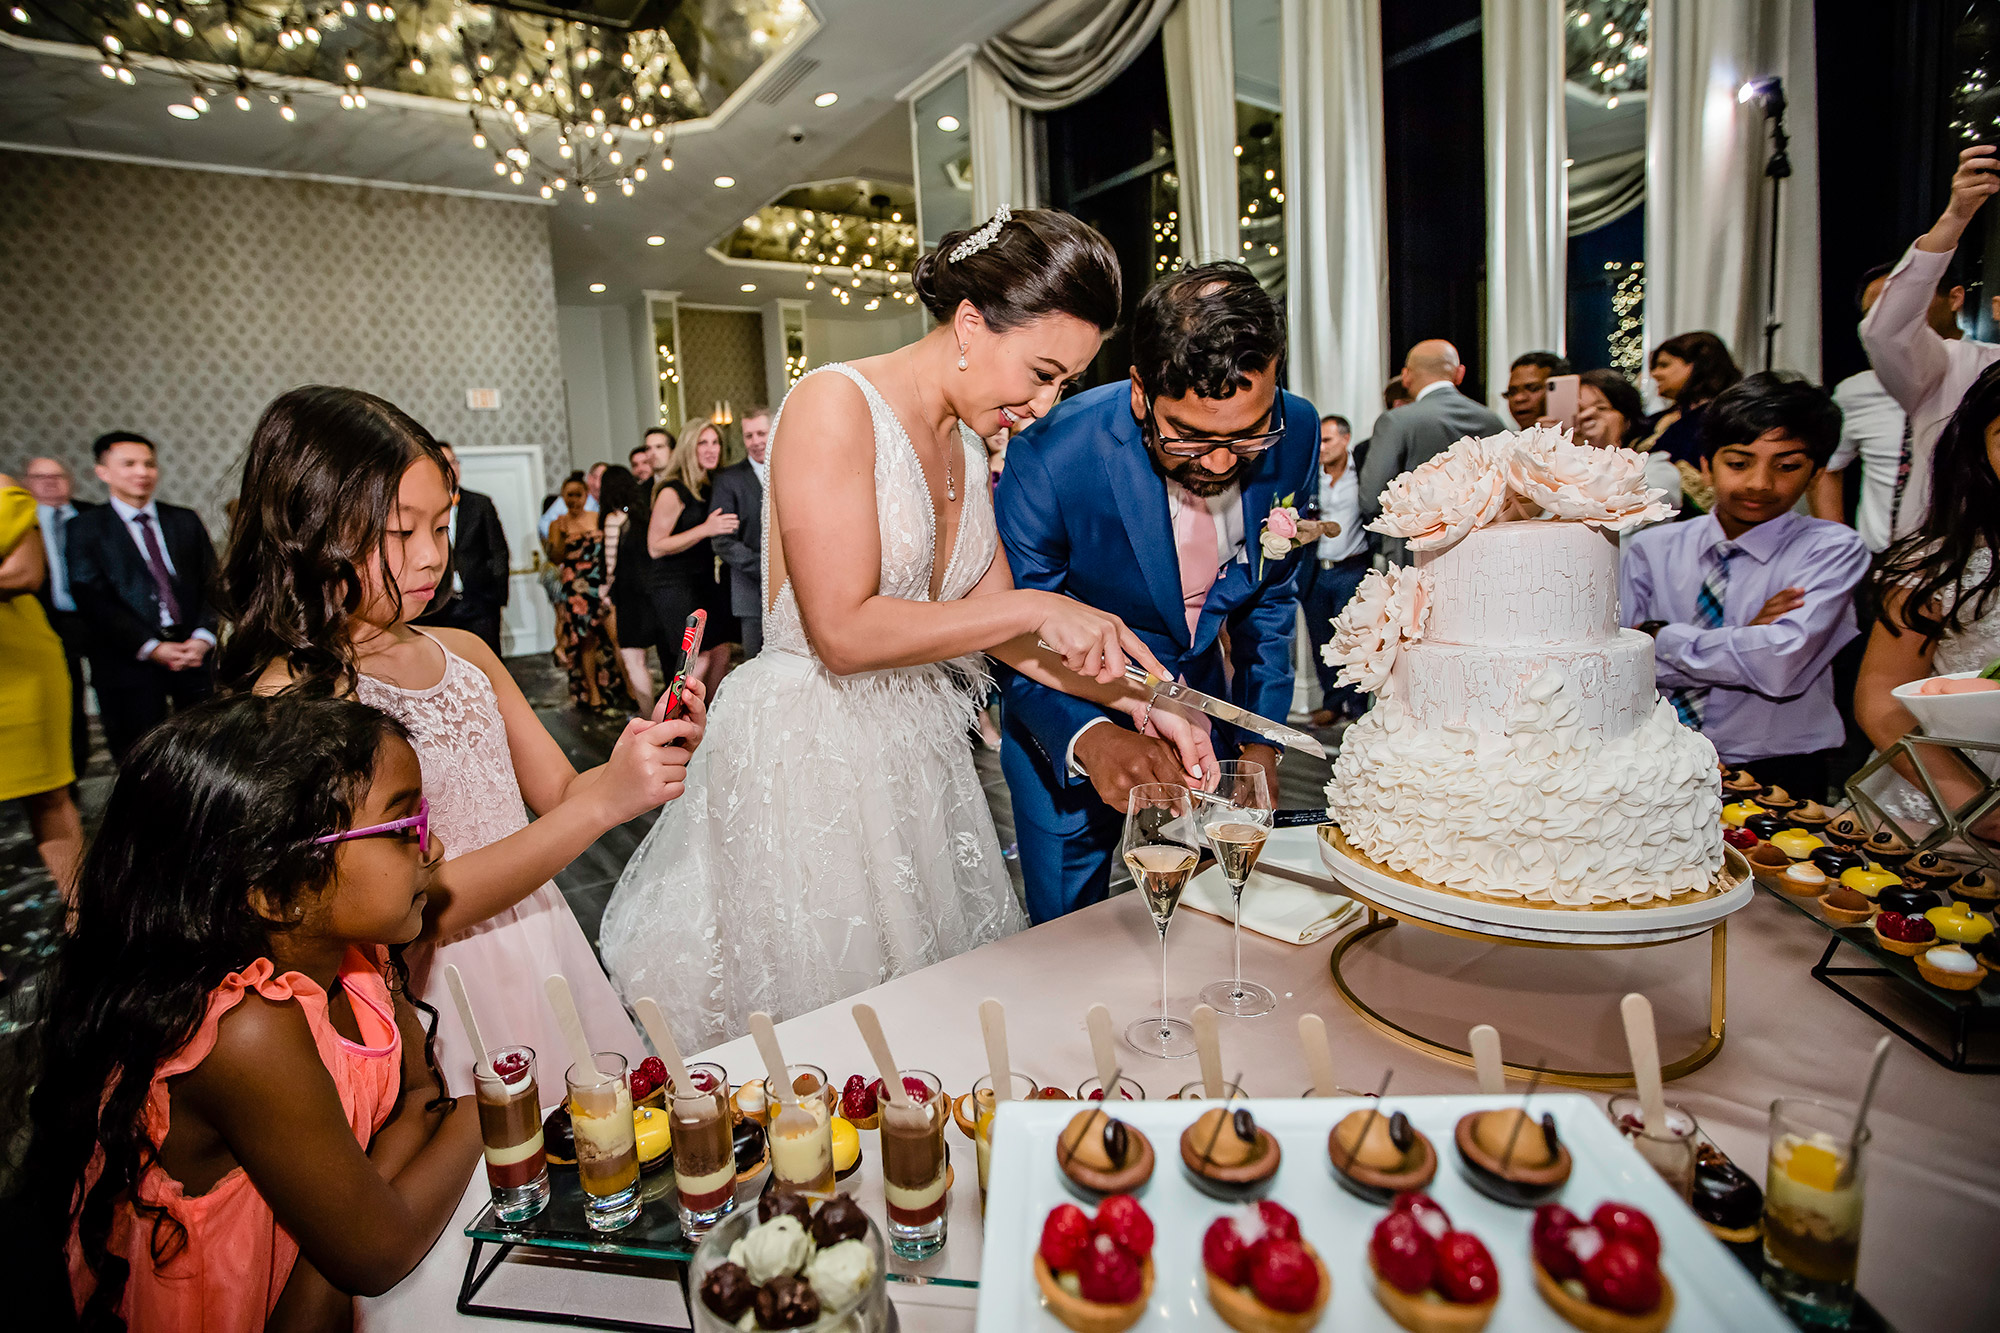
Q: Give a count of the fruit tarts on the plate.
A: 4